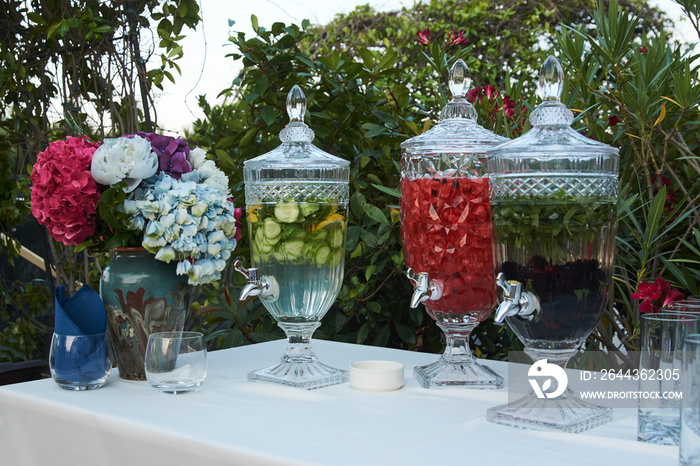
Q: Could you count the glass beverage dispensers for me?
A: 3